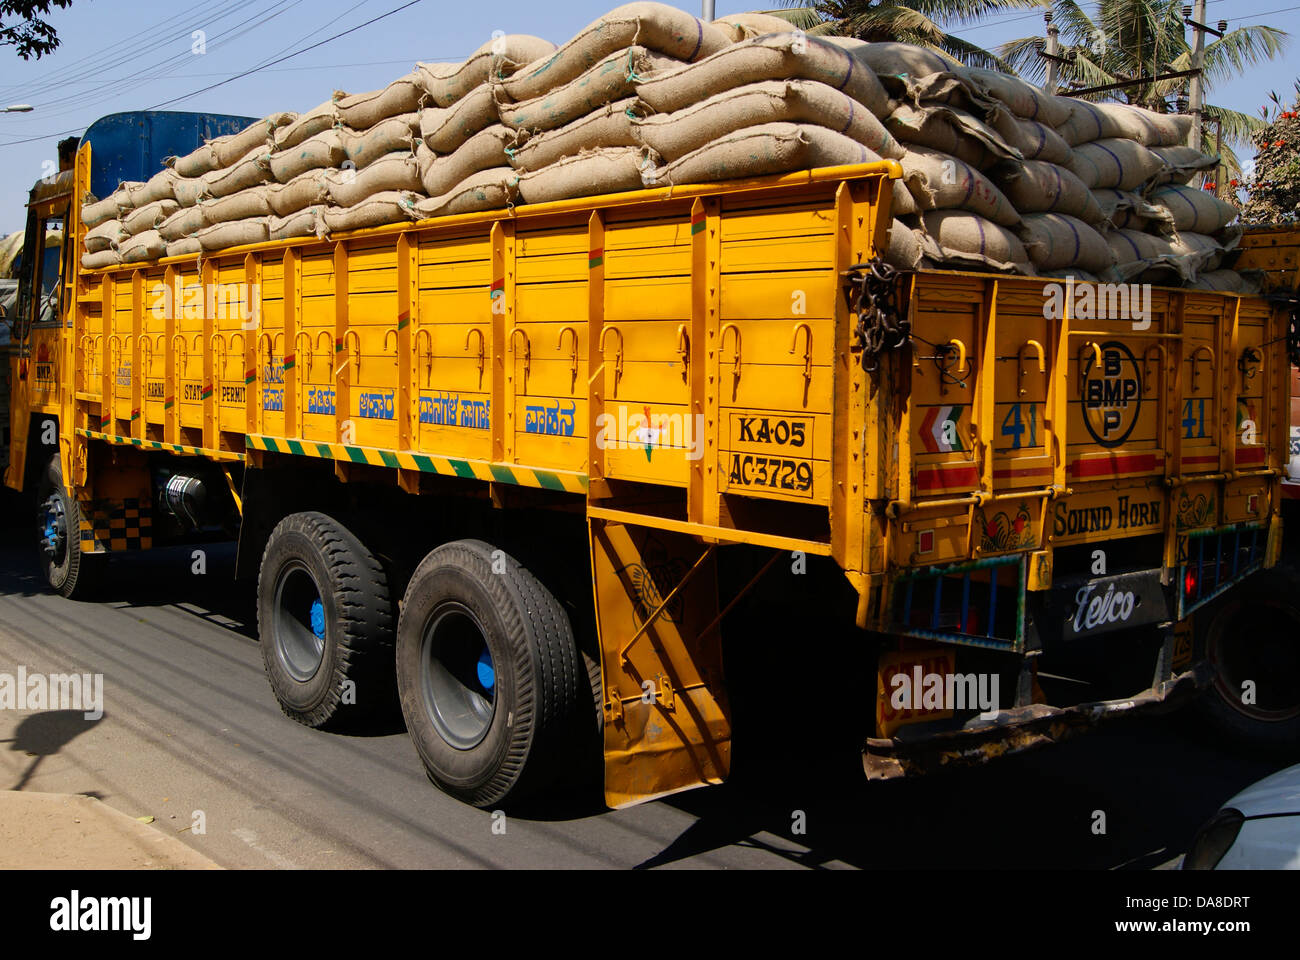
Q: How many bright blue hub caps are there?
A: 3